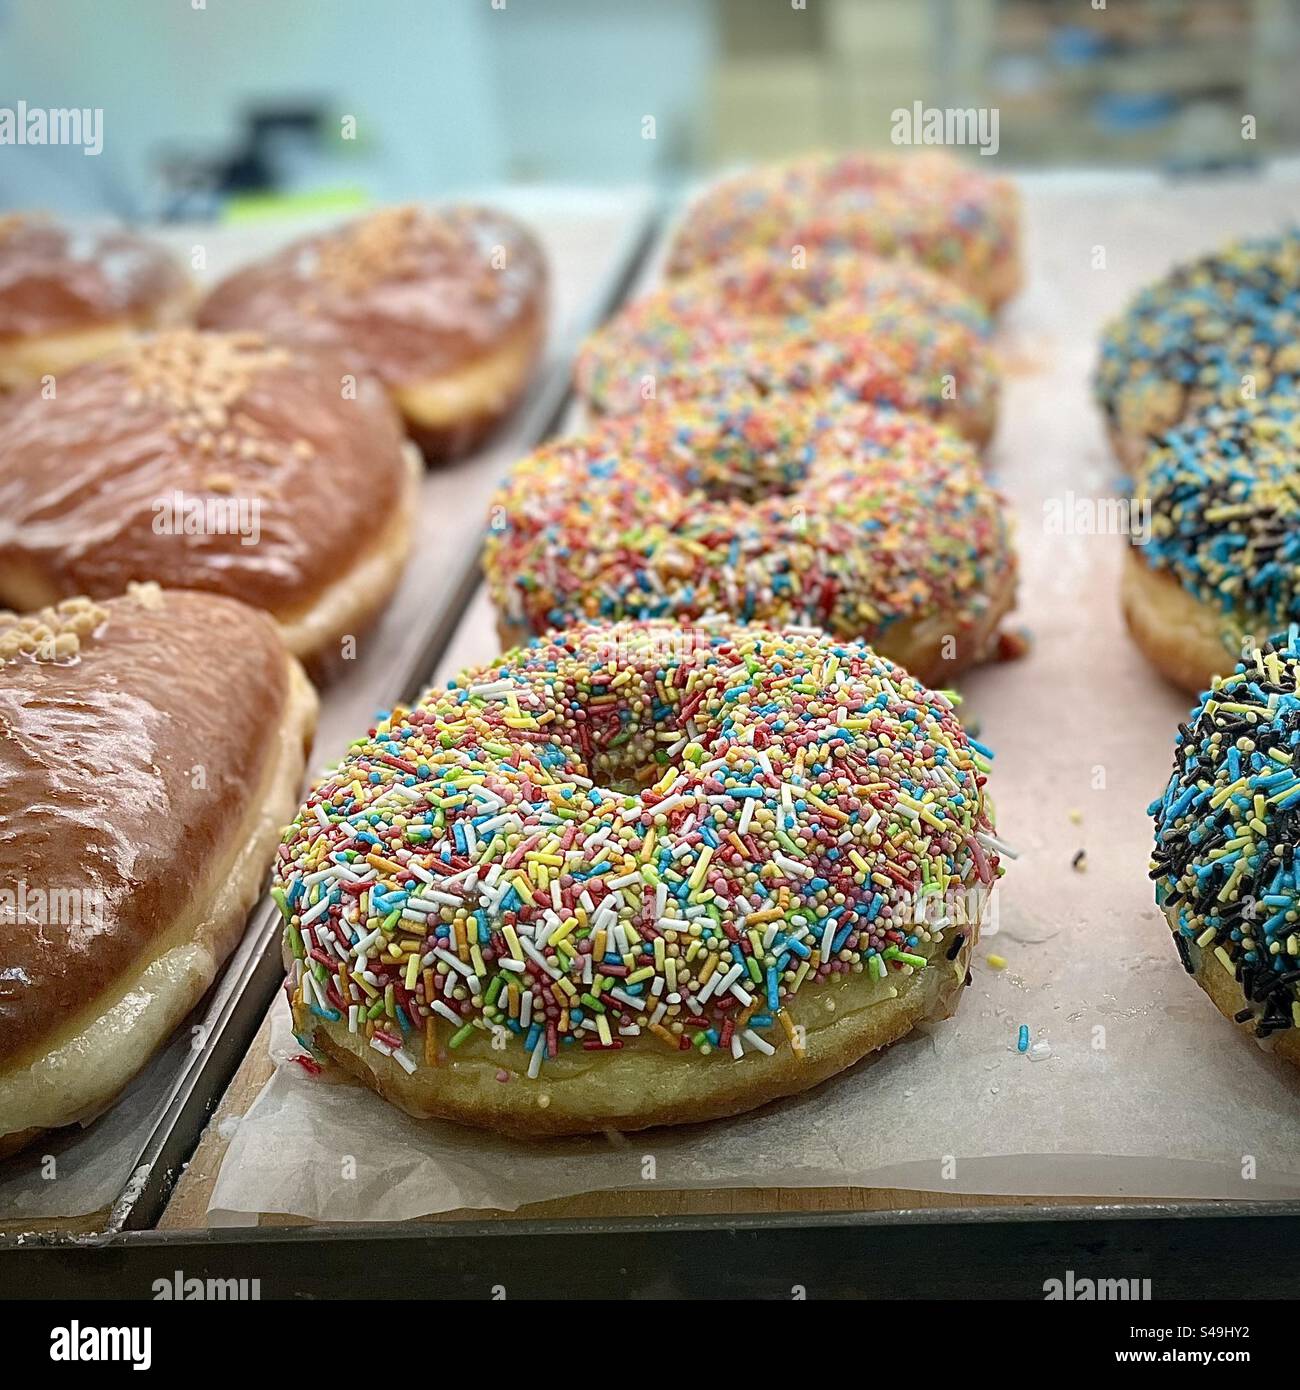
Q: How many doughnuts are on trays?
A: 11